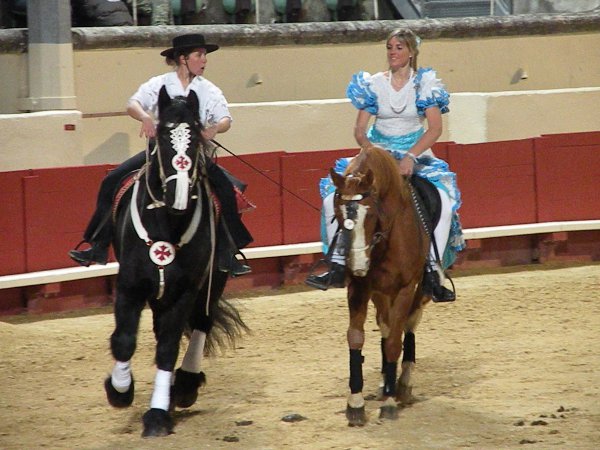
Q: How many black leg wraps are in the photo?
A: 4